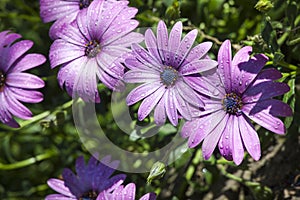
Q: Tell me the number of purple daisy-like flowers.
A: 7